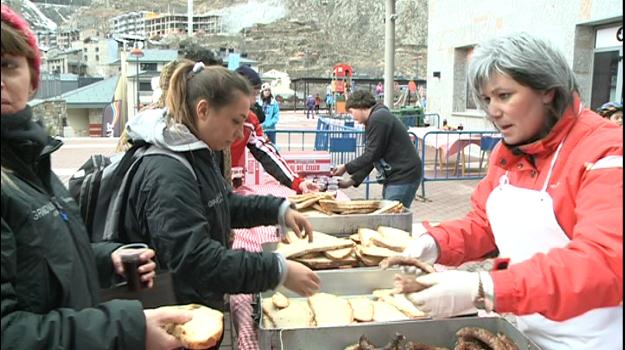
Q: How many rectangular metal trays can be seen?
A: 4